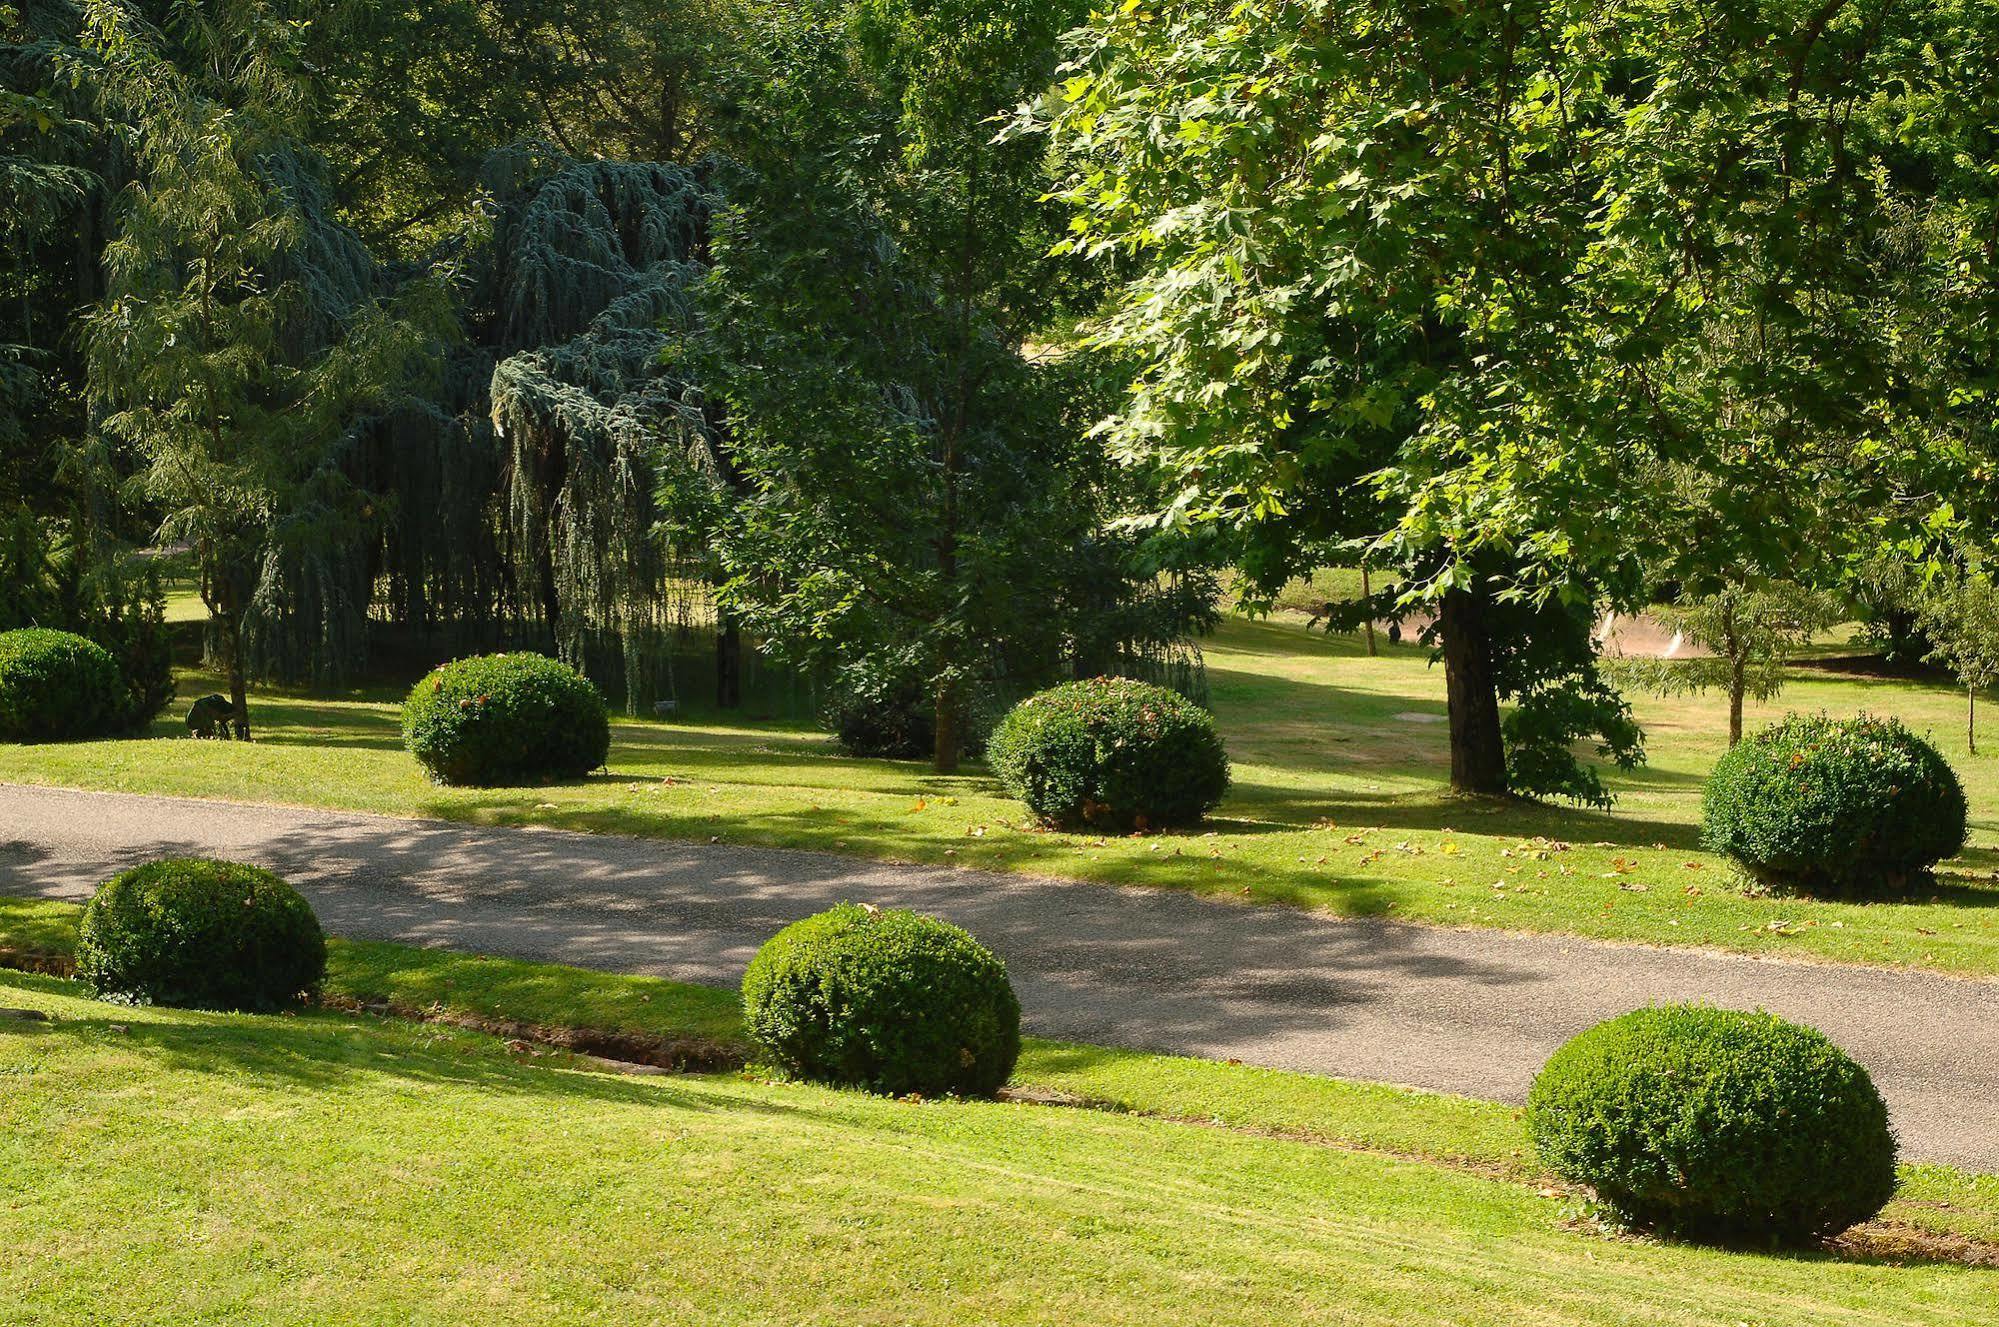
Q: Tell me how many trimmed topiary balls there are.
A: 7